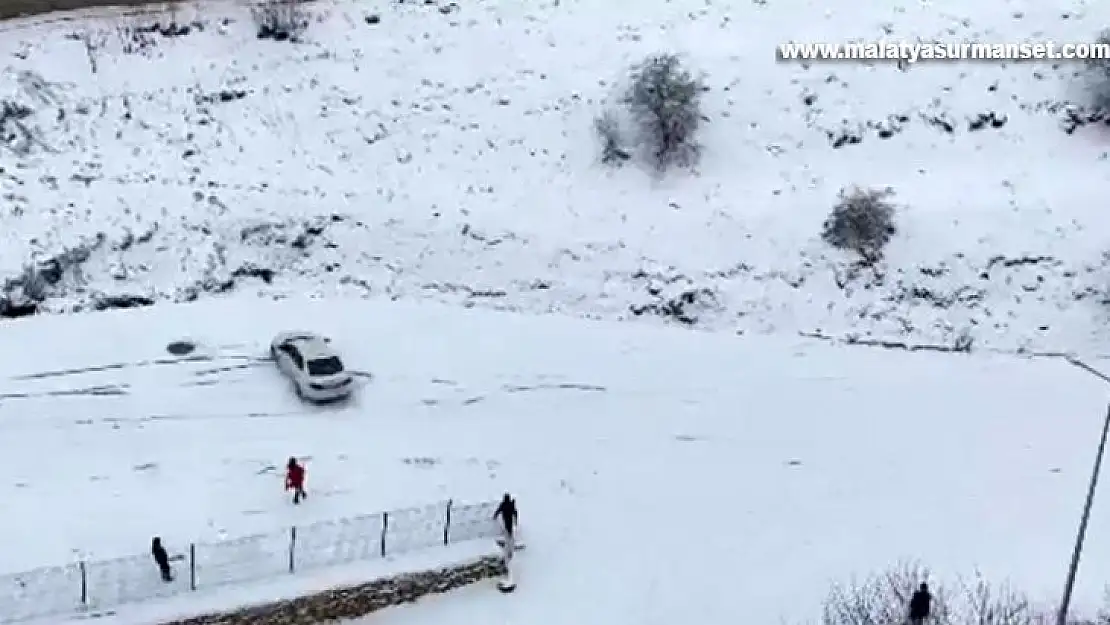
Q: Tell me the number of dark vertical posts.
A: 5